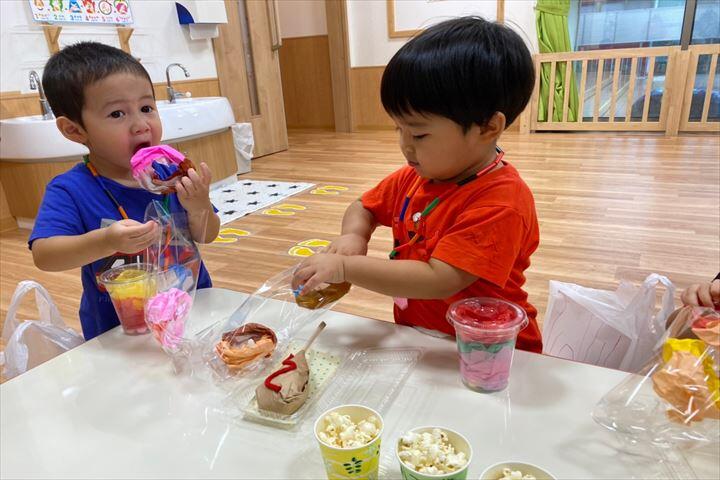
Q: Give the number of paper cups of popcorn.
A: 3